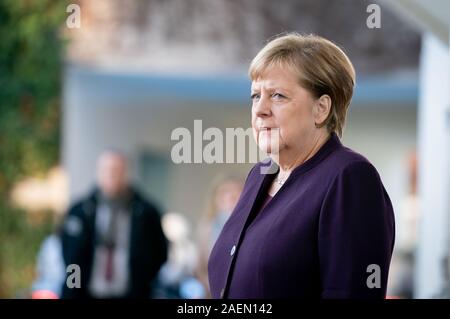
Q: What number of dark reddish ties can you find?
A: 1